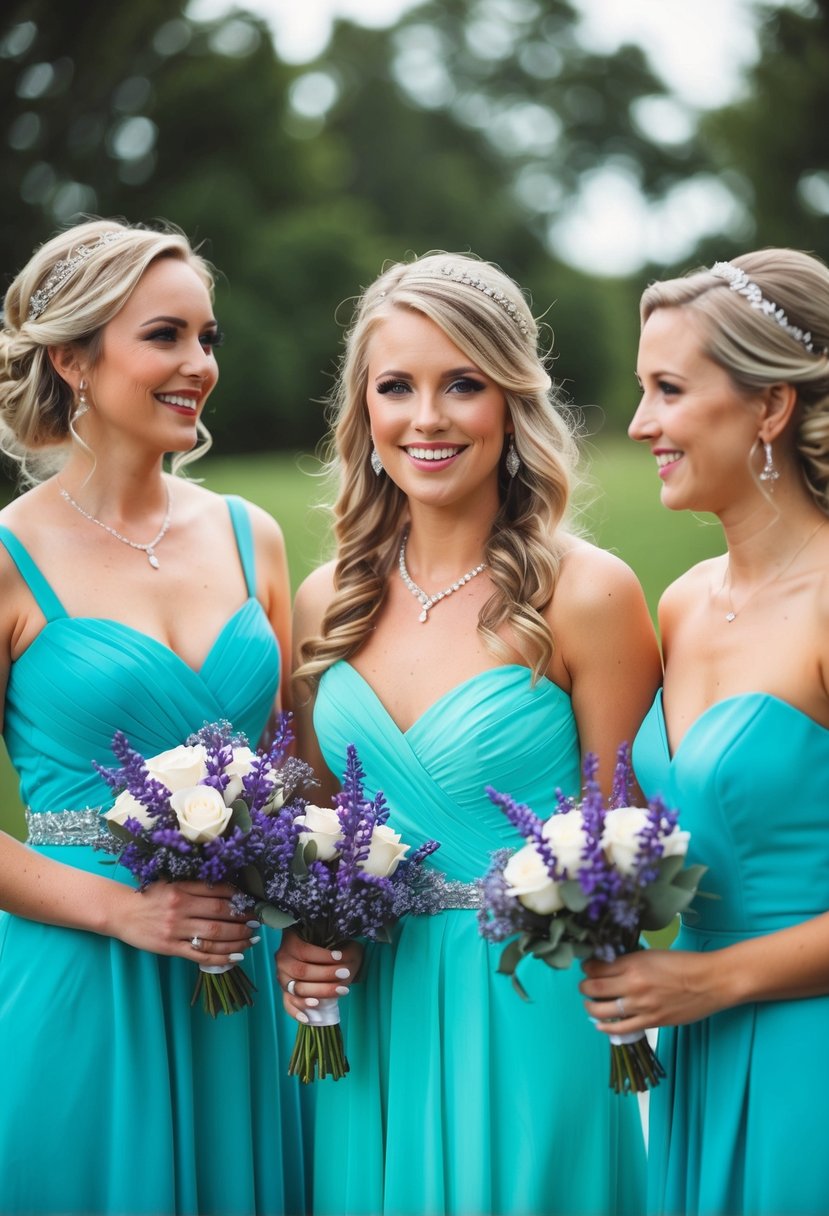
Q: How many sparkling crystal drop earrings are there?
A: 4